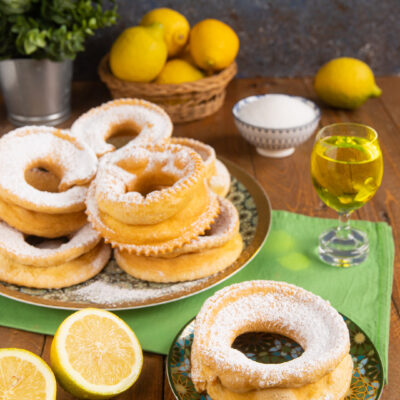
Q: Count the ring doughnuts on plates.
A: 7